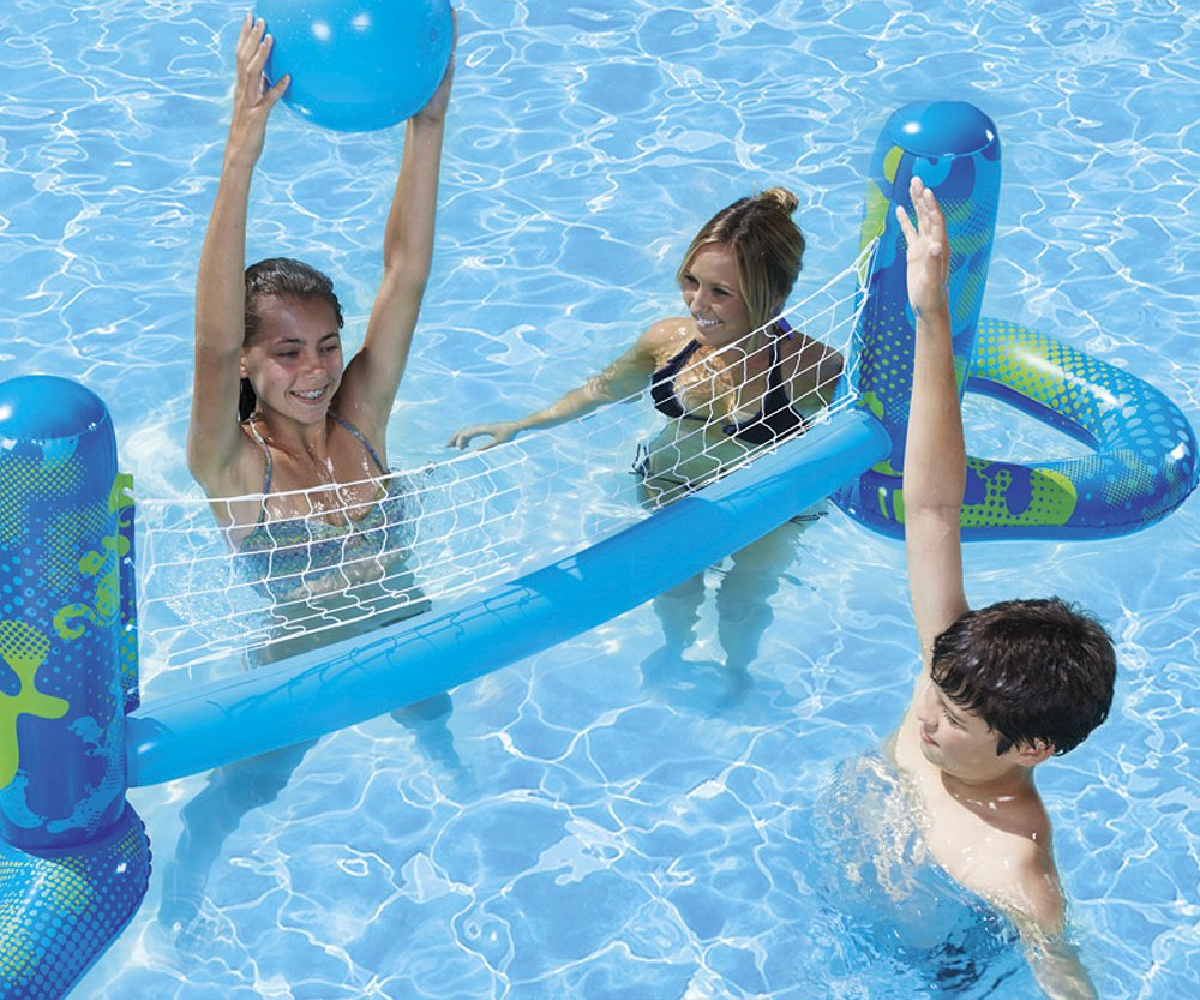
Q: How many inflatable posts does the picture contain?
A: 2